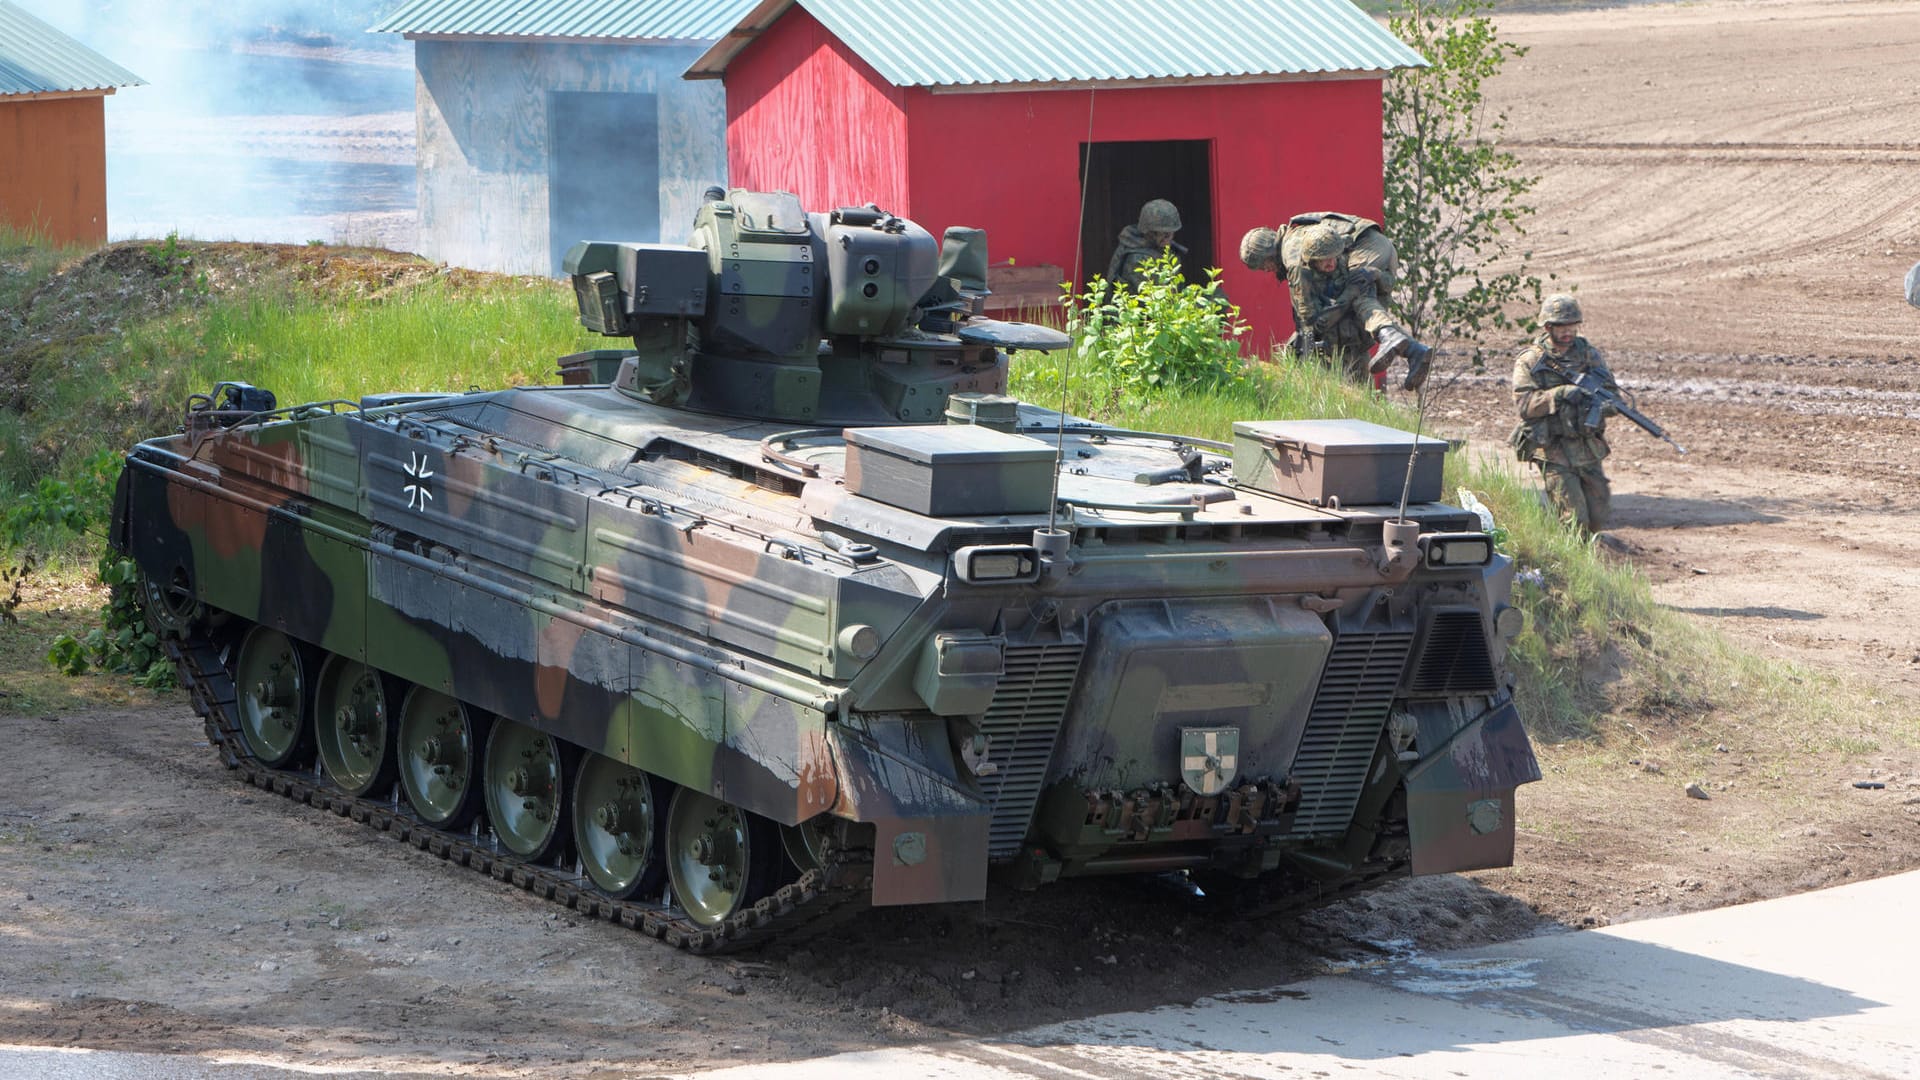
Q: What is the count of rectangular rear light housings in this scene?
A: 2